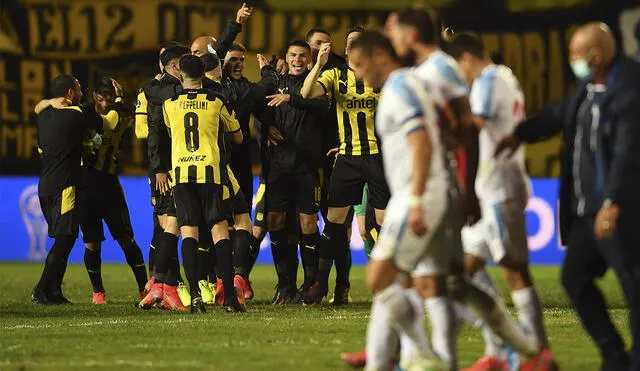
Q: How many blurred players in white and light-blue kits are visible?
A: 3